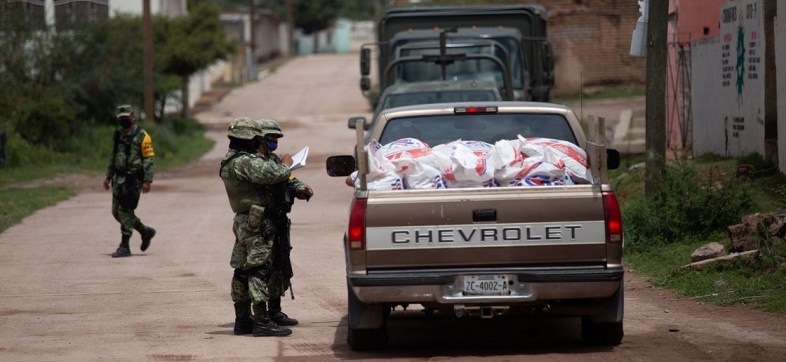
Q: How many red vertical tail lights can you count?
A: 2